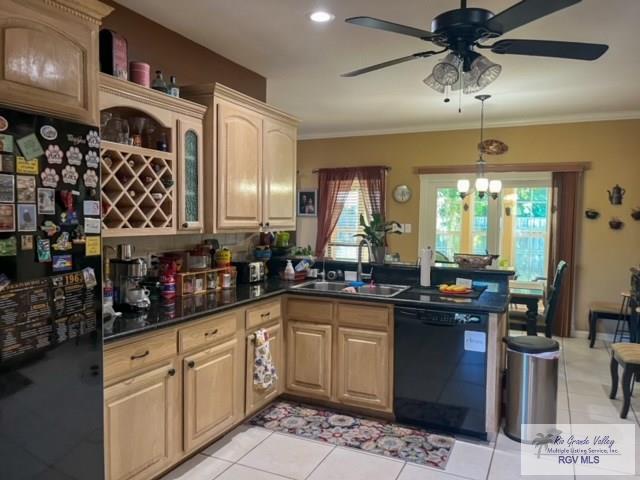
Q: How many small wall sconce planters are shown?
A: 3